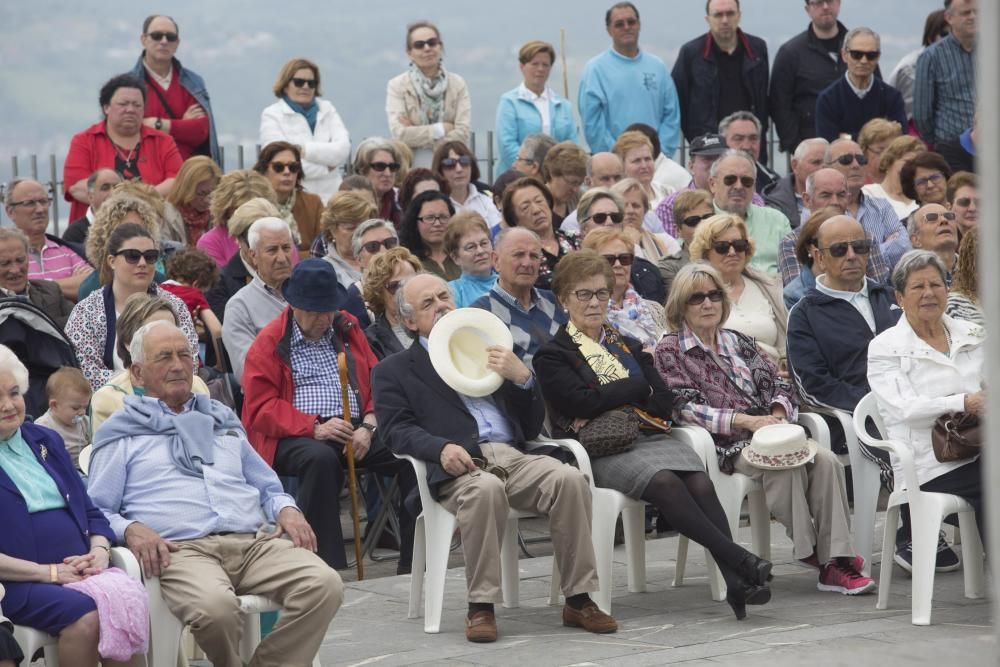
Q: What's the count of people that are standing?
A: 11